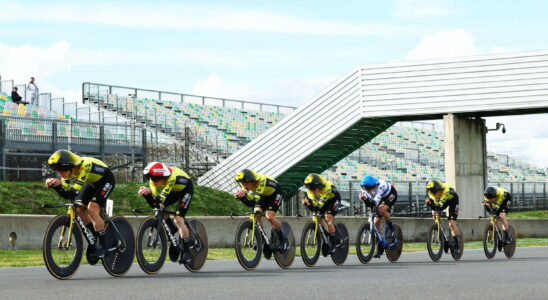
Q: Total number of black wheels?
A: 14